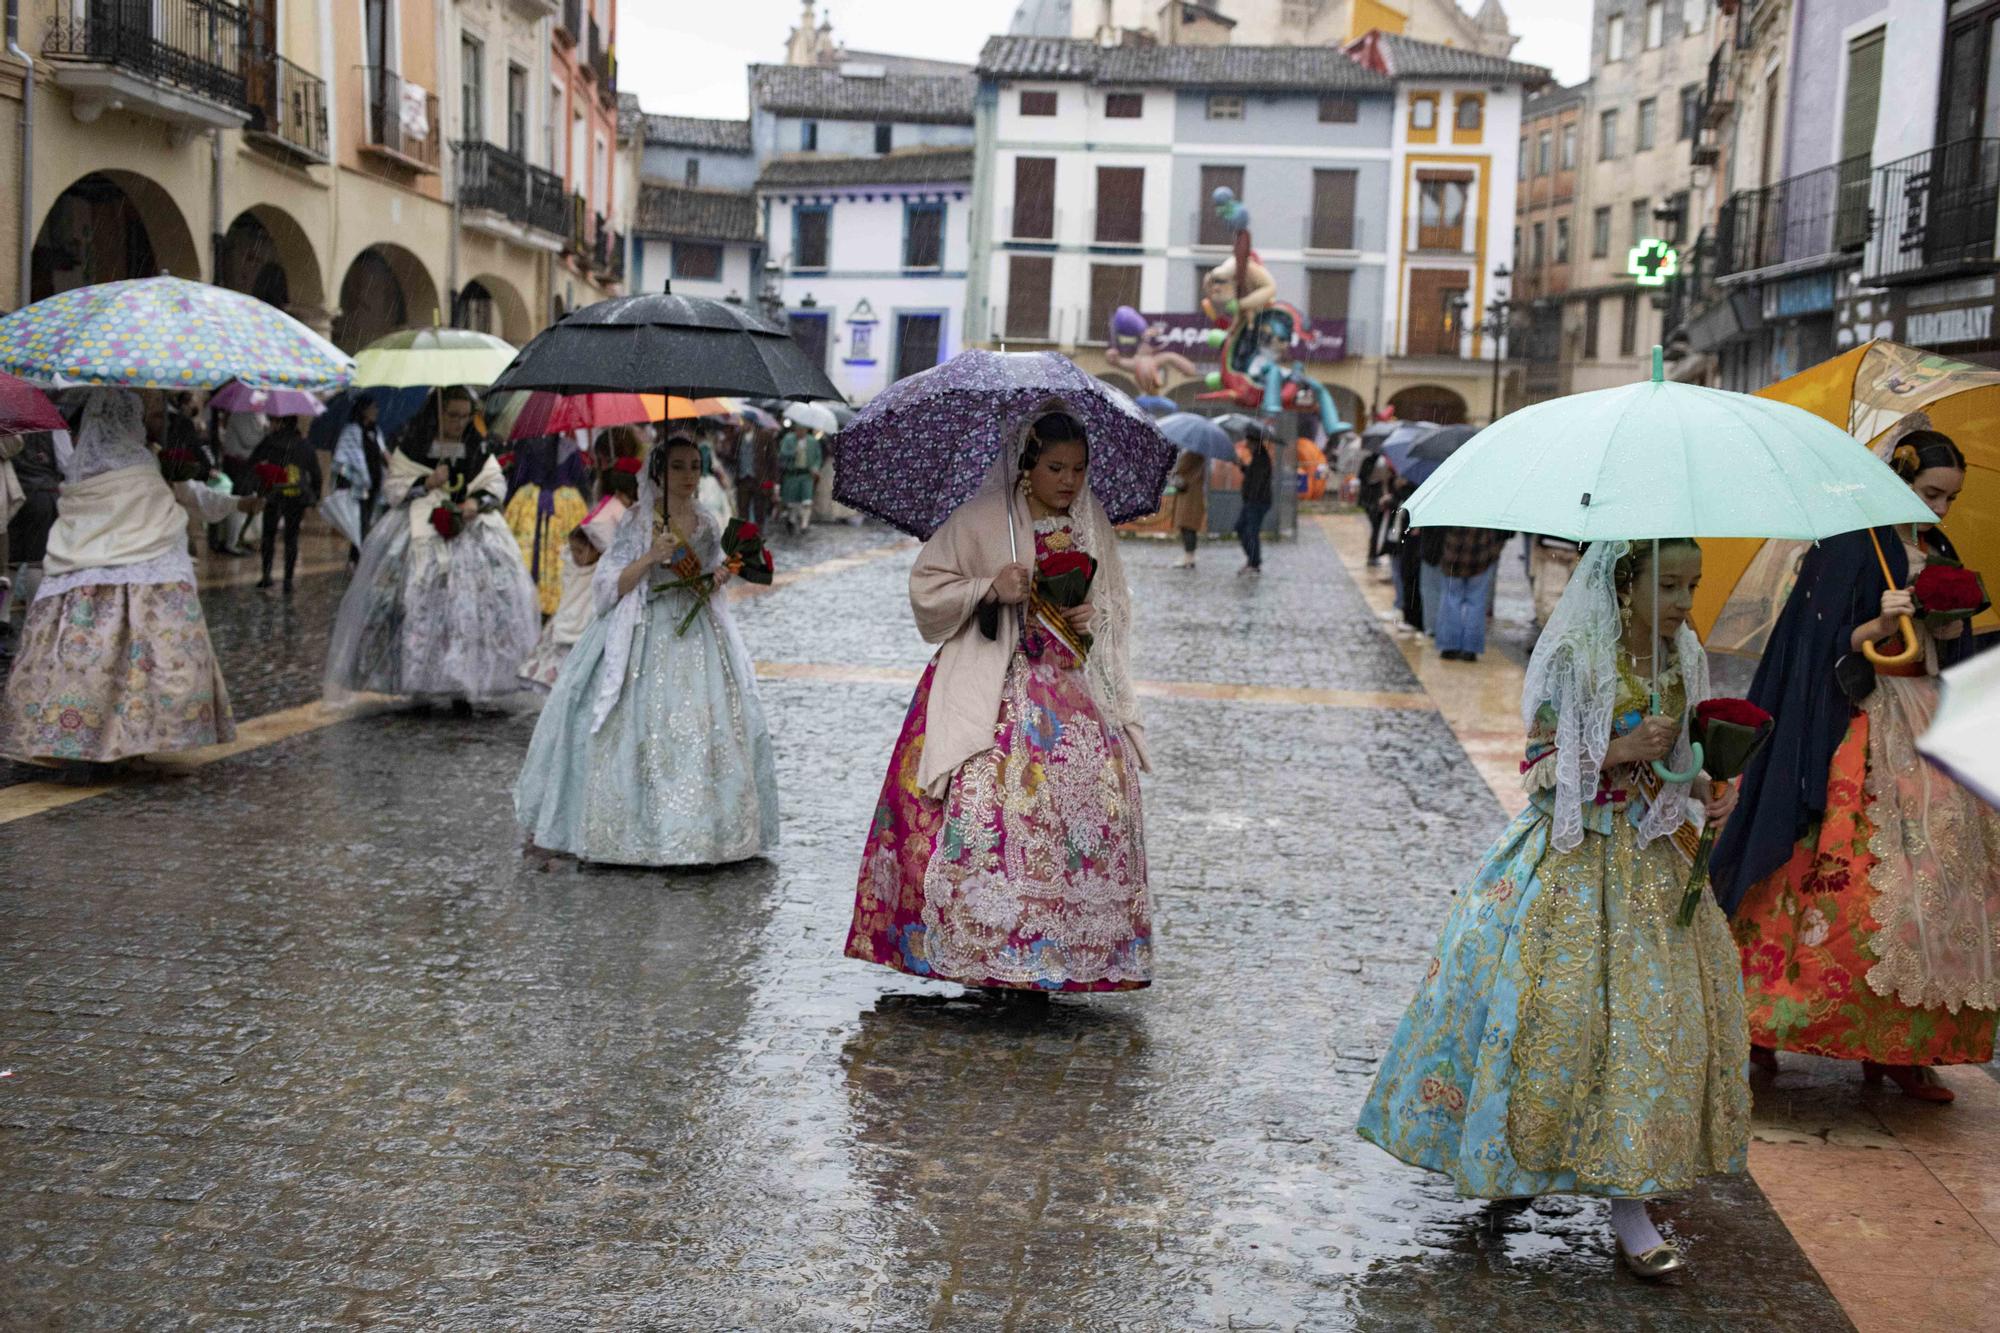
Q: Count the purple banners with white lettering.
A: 1